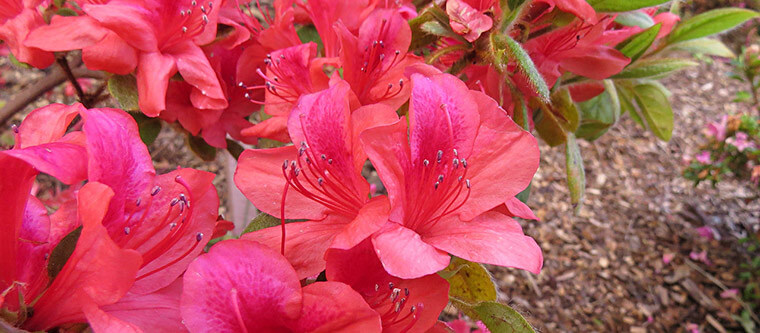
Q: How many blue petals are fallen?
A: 0